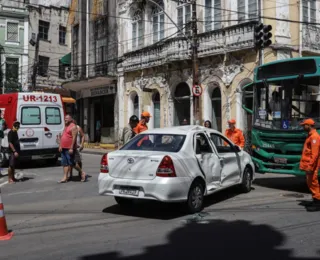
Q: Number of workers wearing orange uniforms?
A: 3